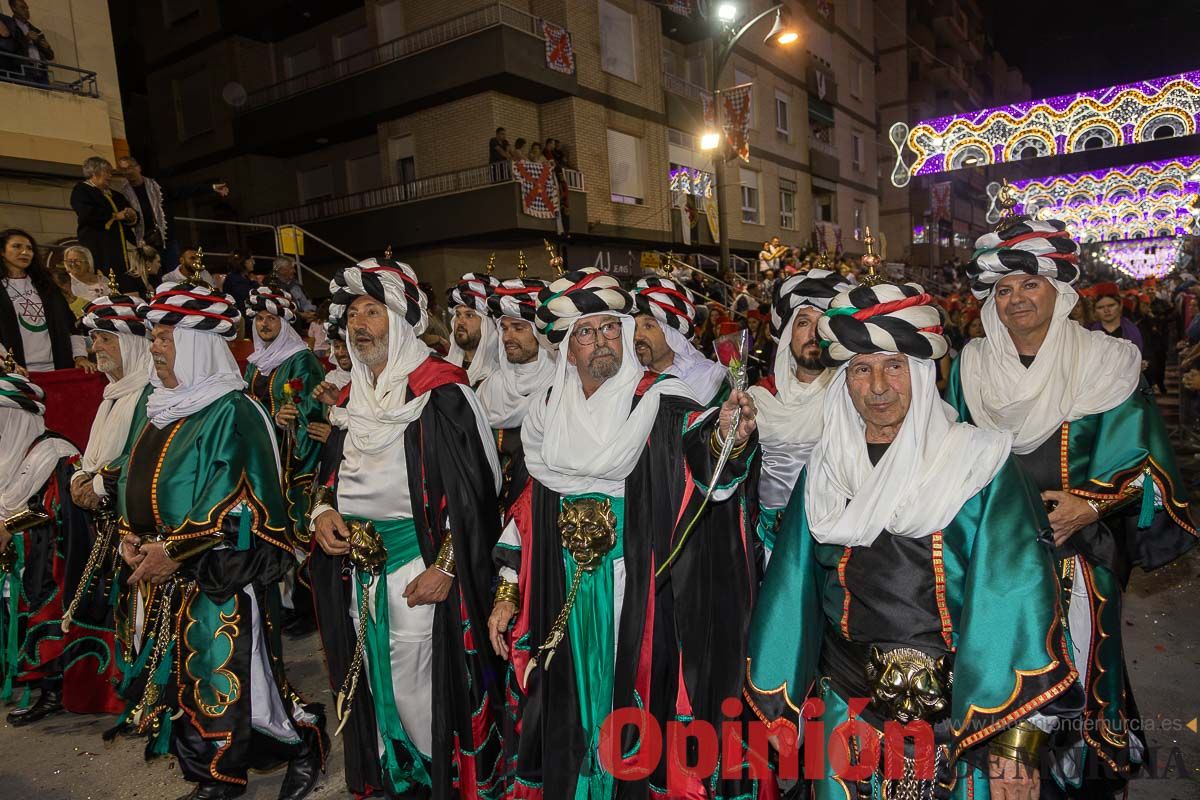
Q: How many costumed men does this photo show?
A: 13